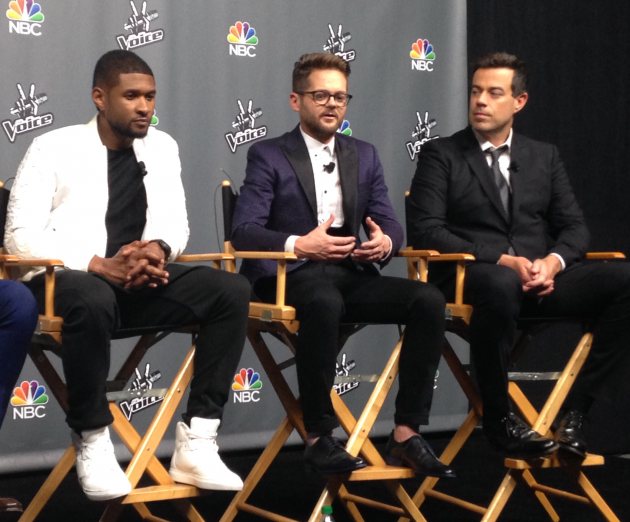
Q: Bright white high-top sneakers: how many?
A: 2